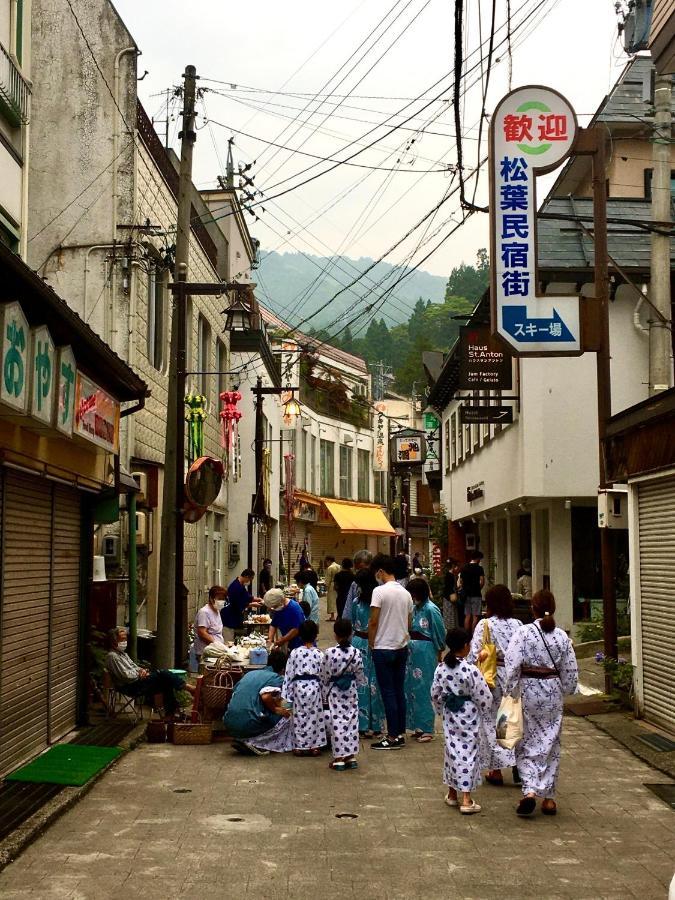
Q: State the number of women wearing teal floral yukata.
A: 2